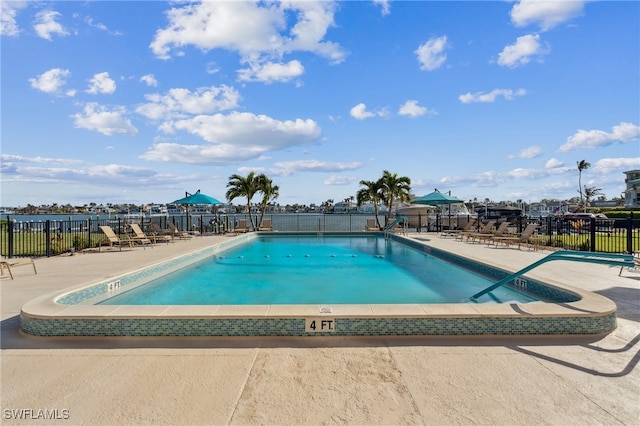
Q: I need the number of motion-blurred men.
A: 0